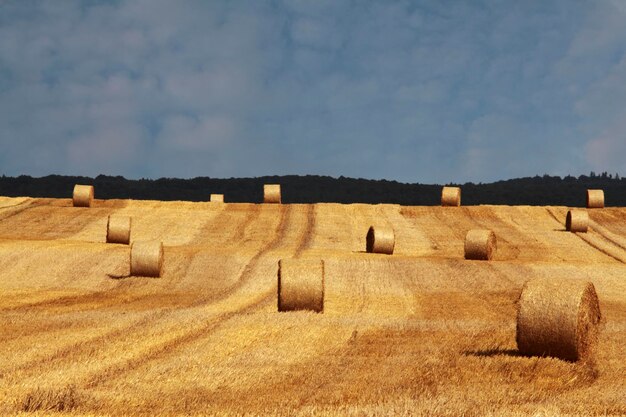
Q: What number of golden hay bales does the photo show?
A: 12